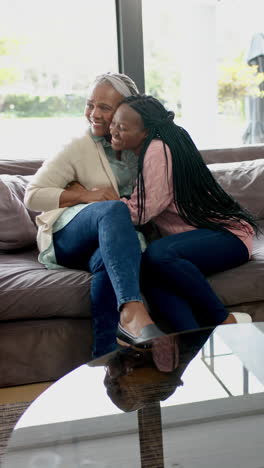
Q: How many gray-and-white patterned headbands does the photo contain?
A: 1